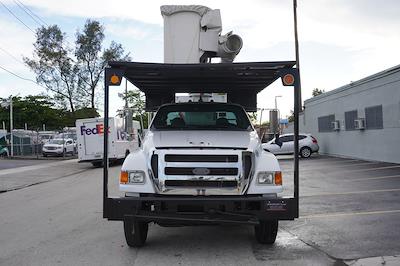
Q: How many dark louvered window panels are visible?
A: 3